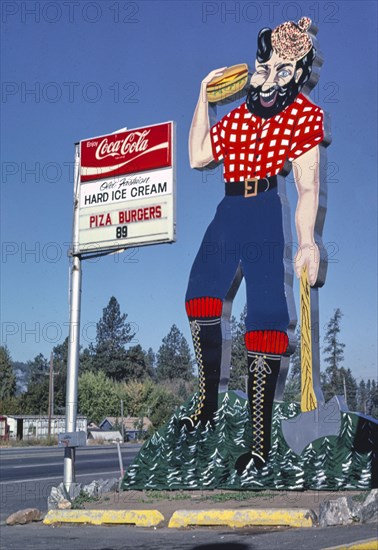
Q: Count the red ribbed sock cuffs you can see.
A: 2